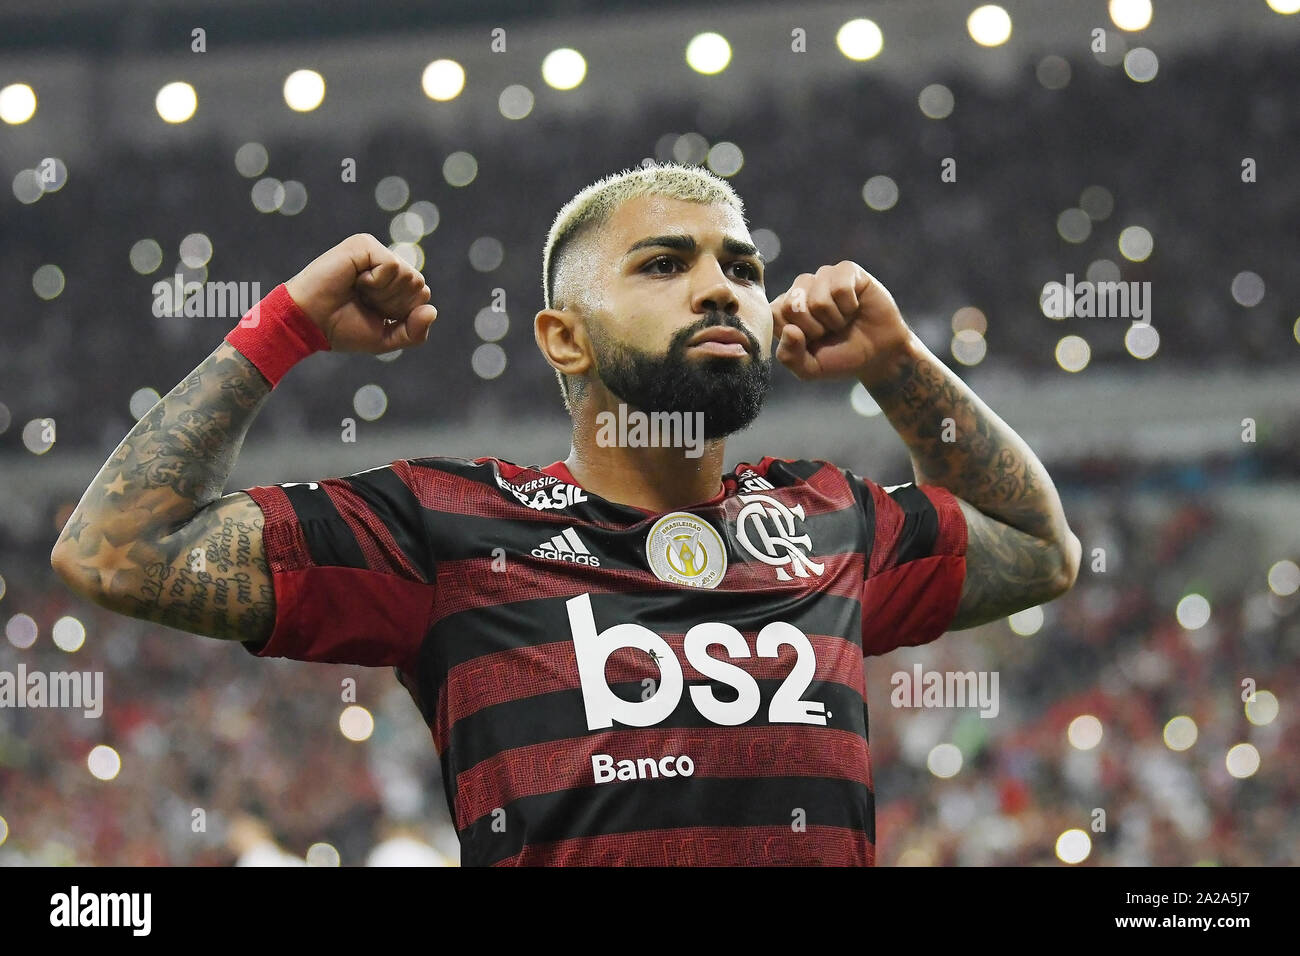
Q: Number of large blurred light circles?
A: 10